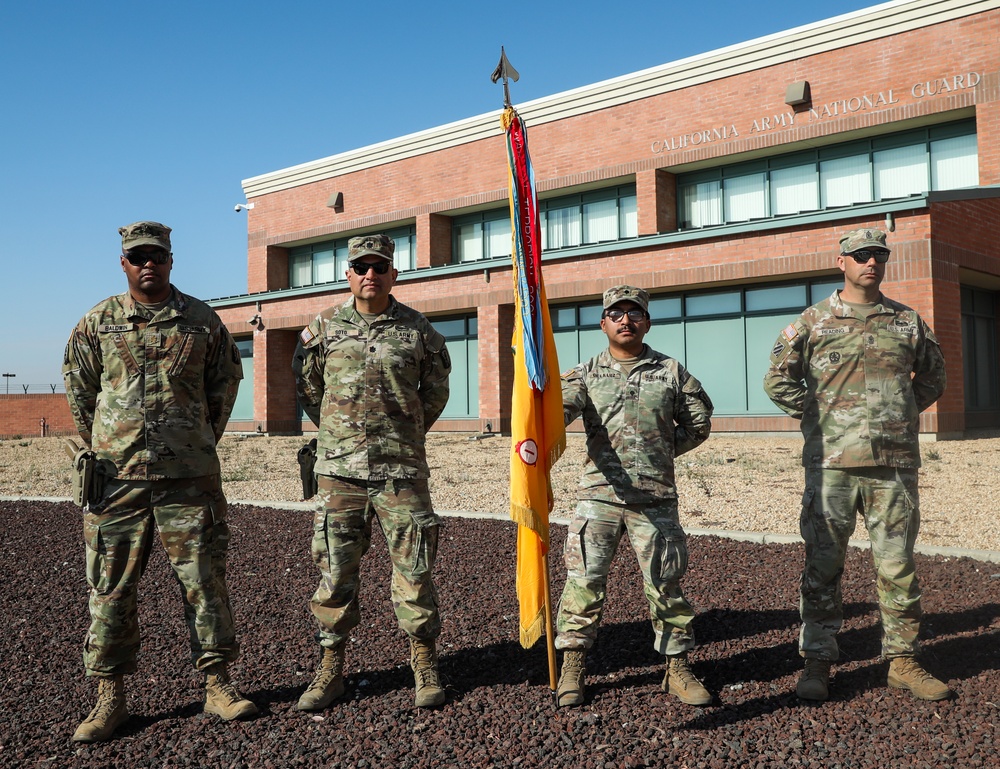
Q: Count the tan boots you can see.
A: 8